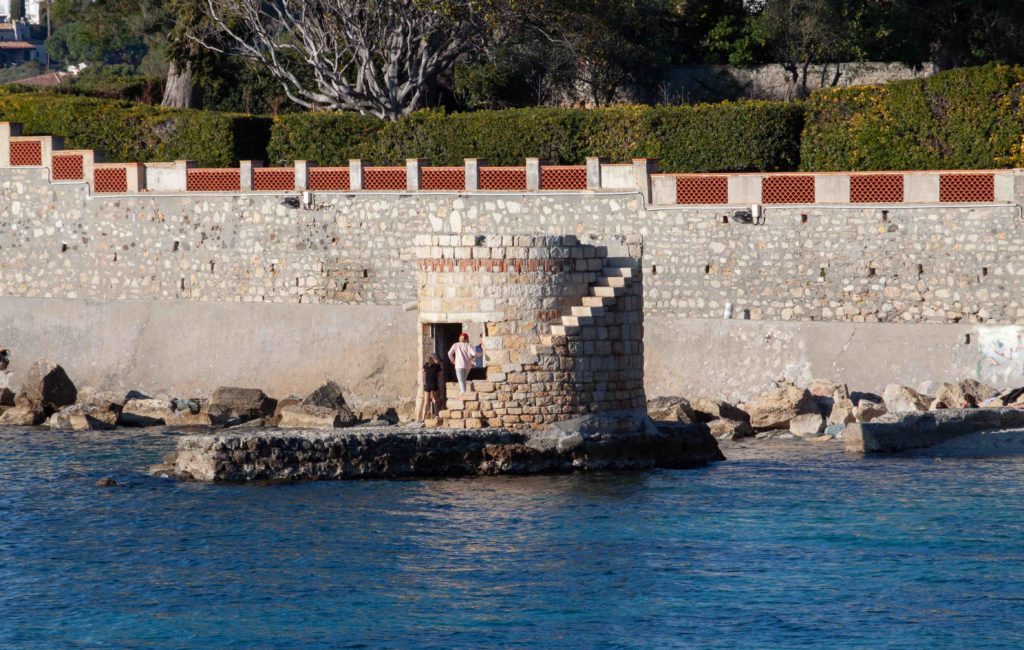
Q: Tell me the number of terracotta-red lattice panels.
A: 14